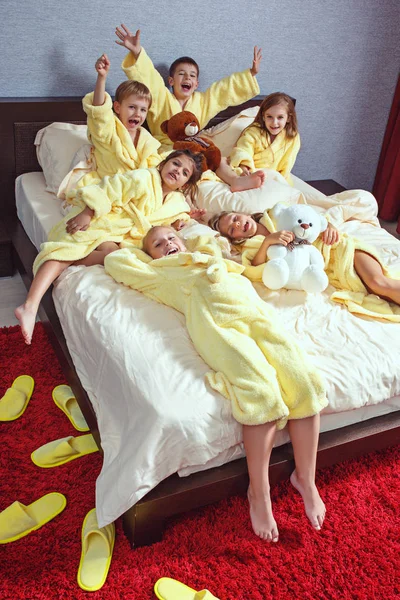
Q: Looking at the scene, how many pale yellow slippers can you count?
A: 6